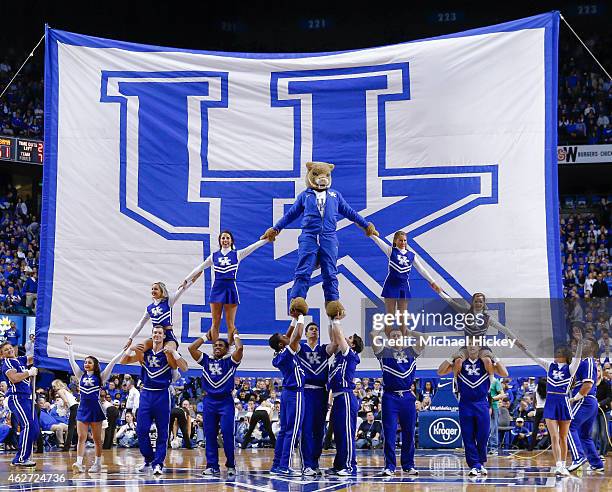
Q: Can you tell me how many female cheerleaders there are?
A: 6